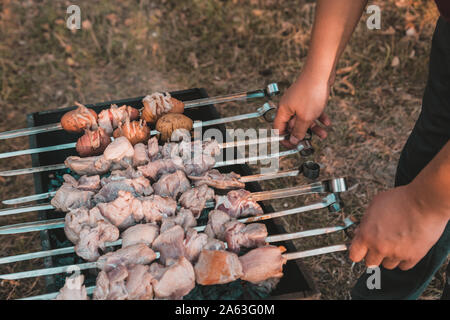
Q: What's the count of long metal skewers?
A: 9